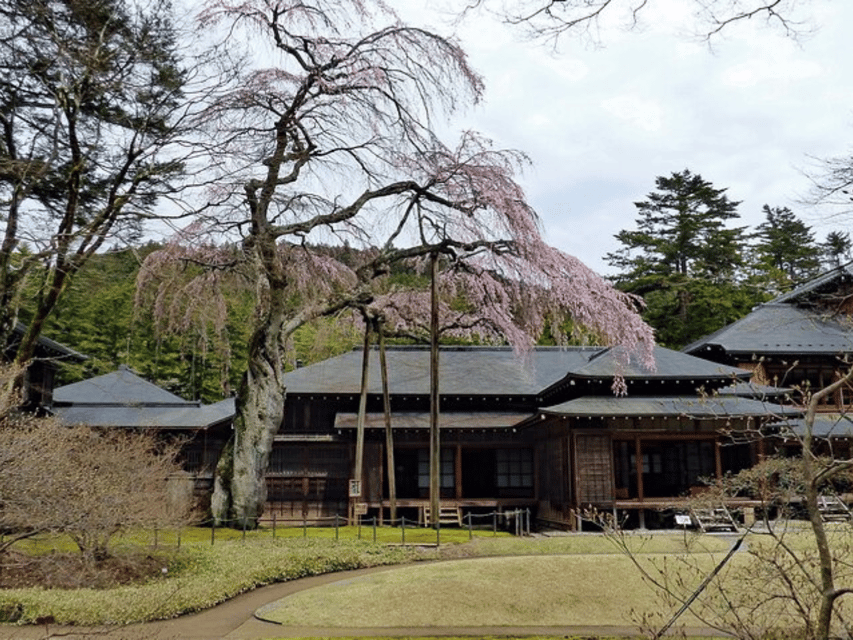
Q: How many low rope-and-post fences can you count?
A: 1